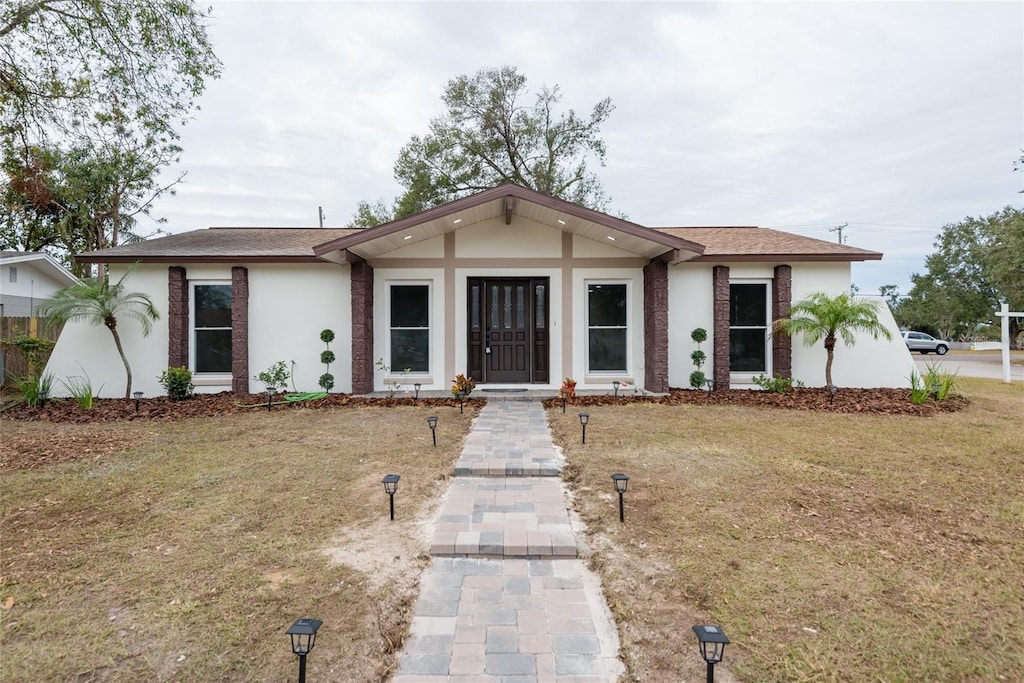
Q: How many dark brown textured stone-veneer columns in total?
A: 6